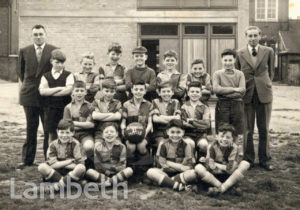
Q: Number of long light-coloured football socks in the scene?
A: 2